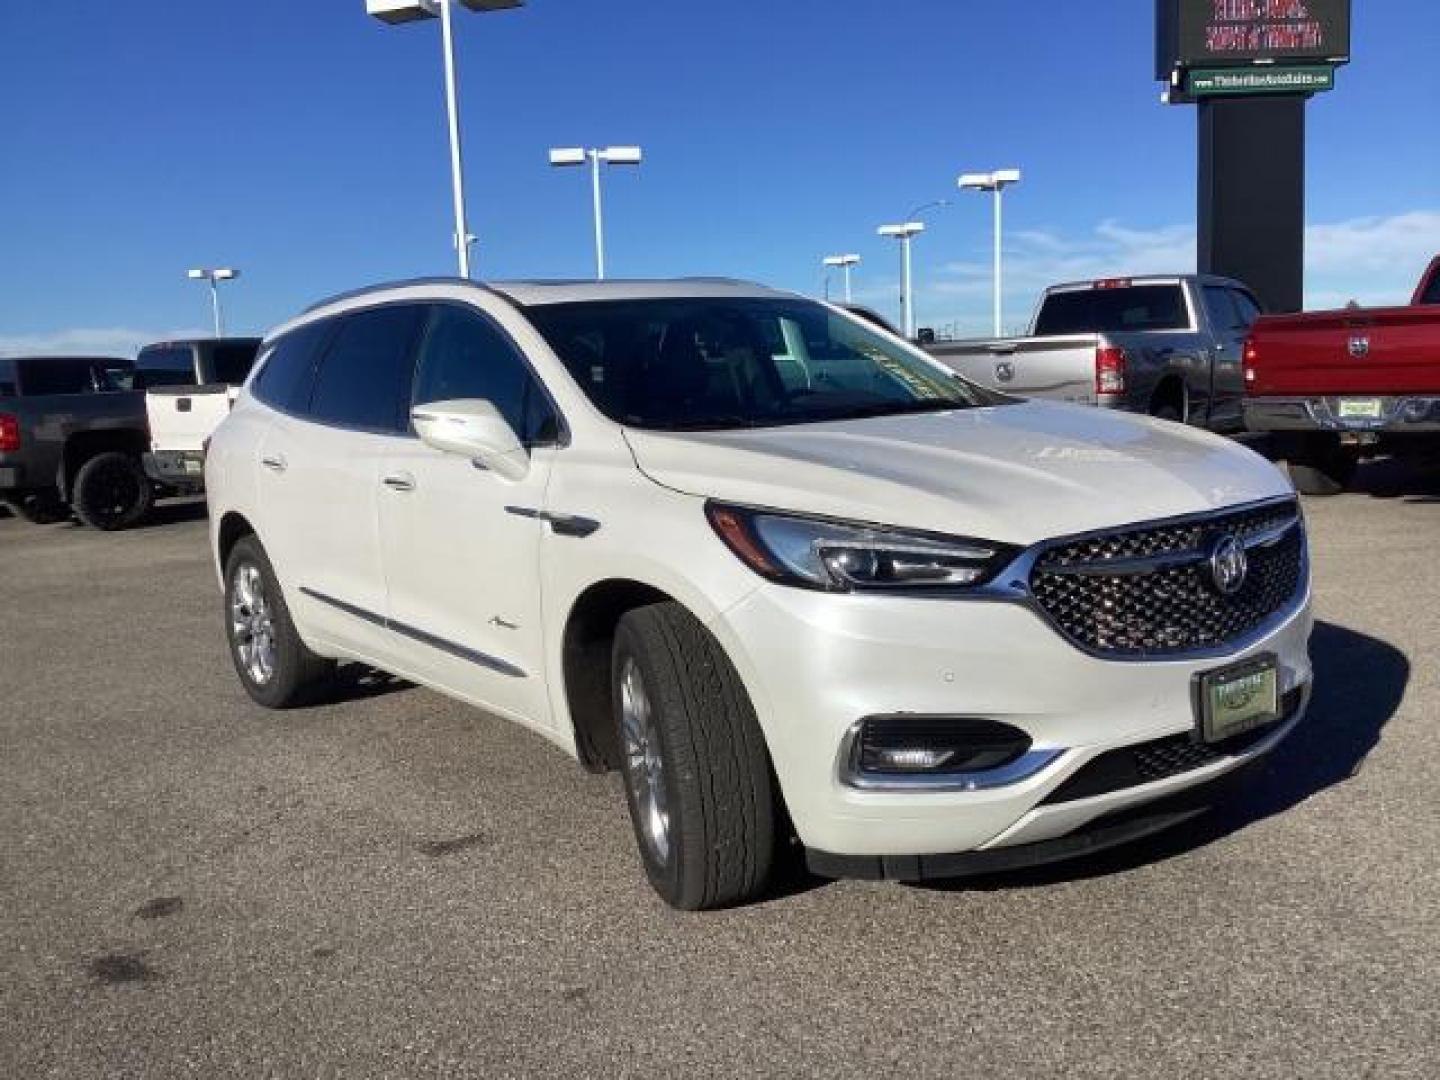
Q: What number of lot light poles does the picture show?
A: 6